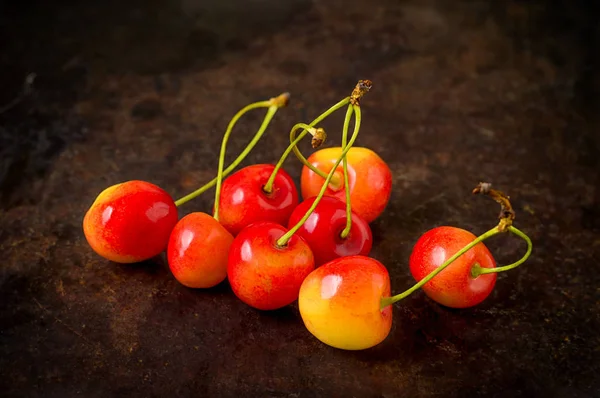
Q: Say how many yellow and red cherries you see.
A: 8